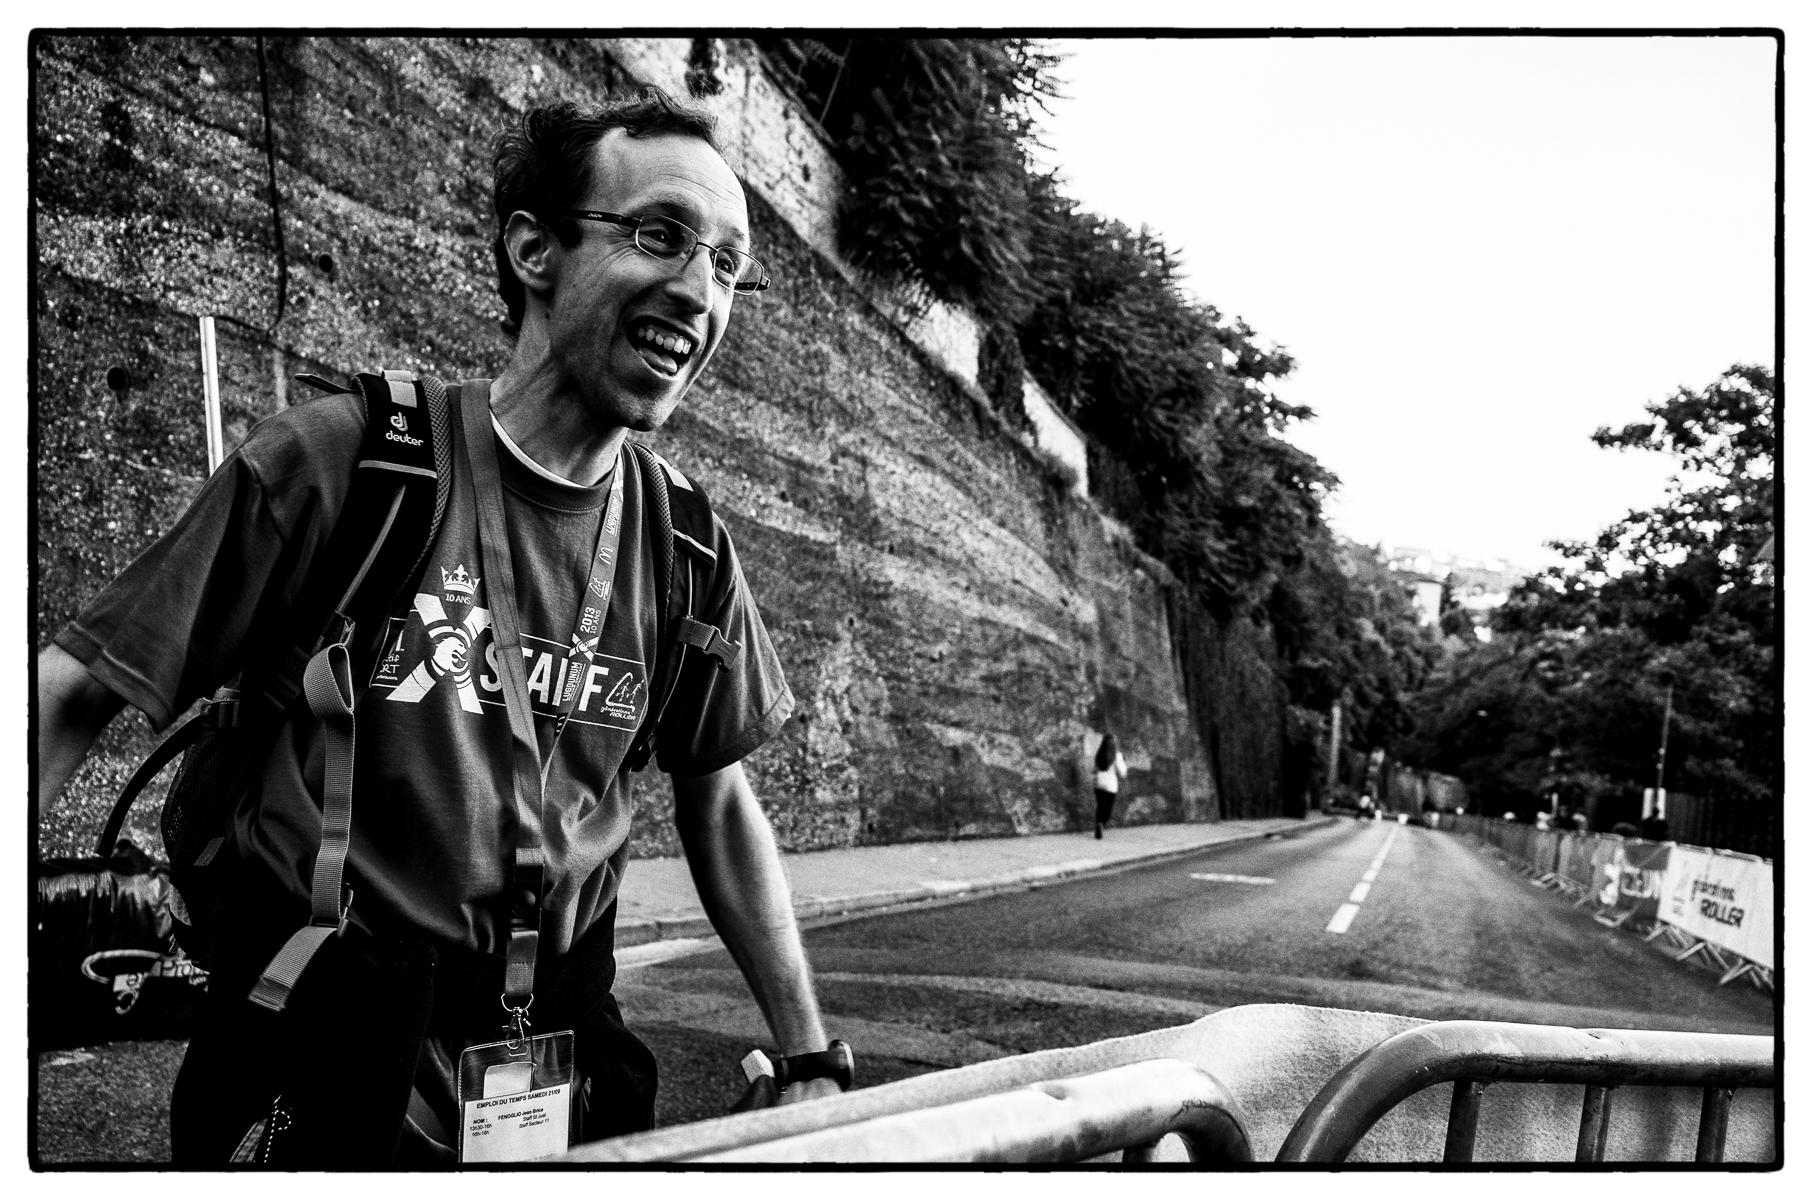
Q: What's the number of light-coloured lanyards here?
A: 1